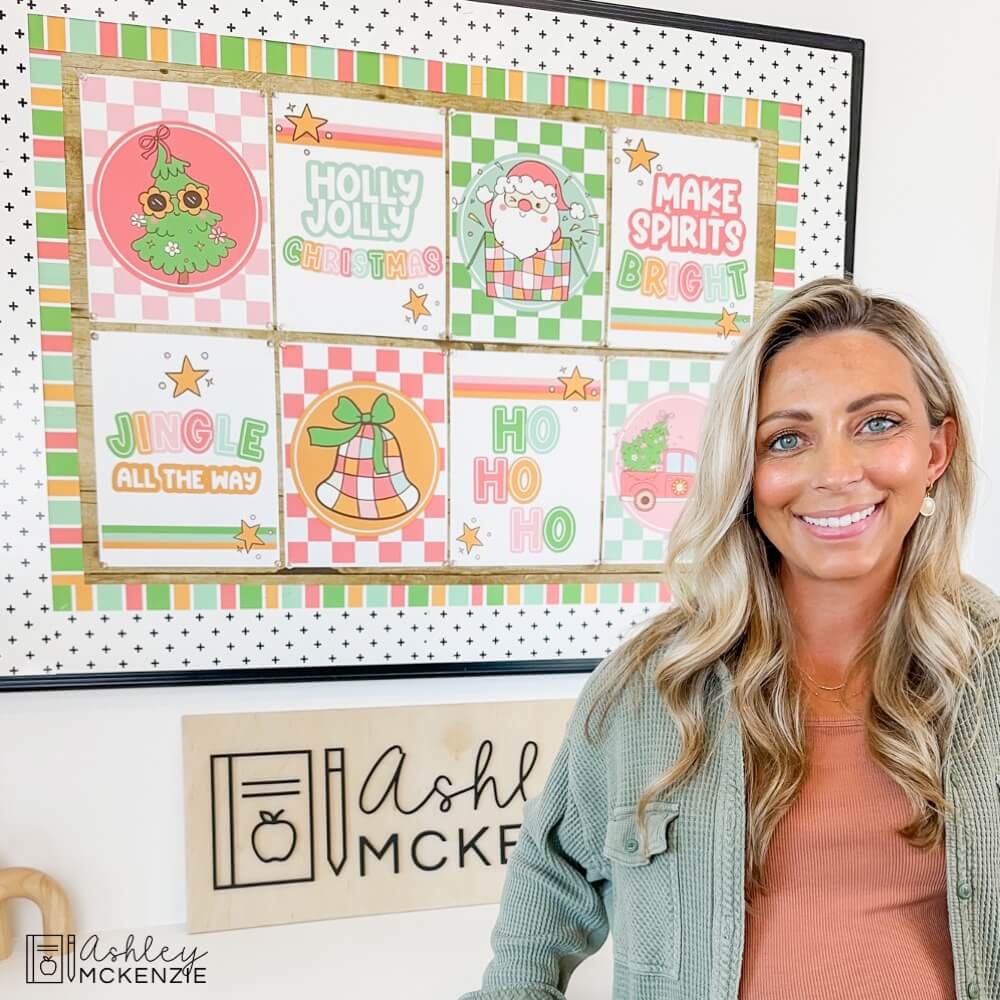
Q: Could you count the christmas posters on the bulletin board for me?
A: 8